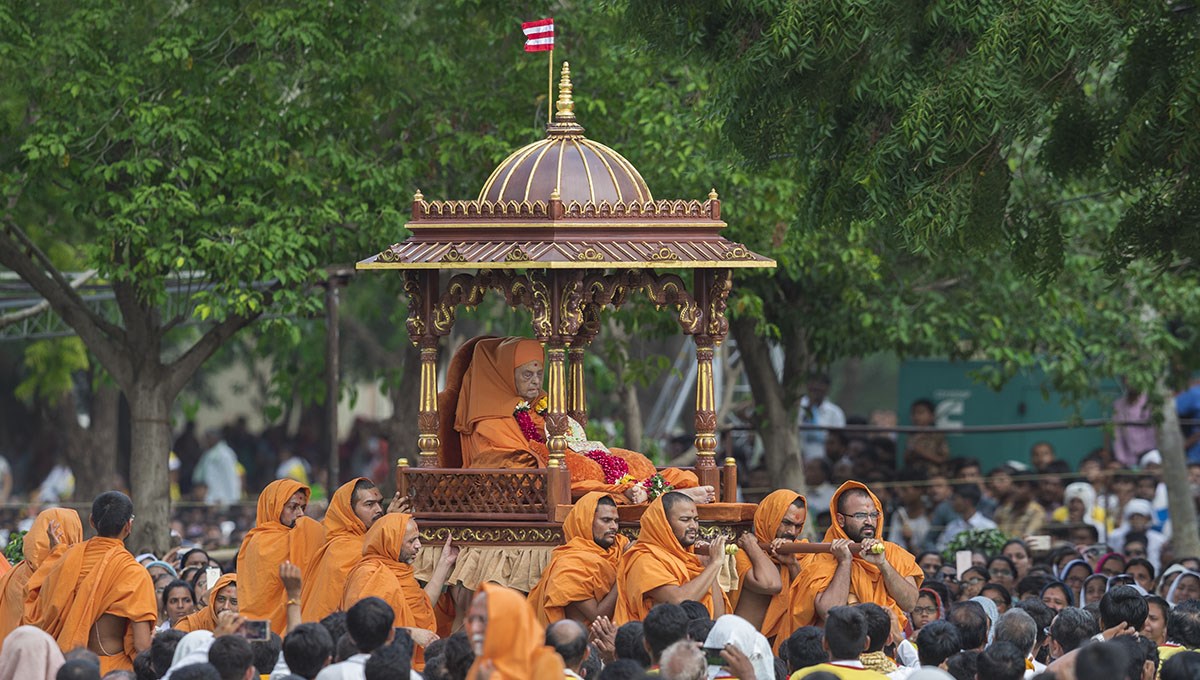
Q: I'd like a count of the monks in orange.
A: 12